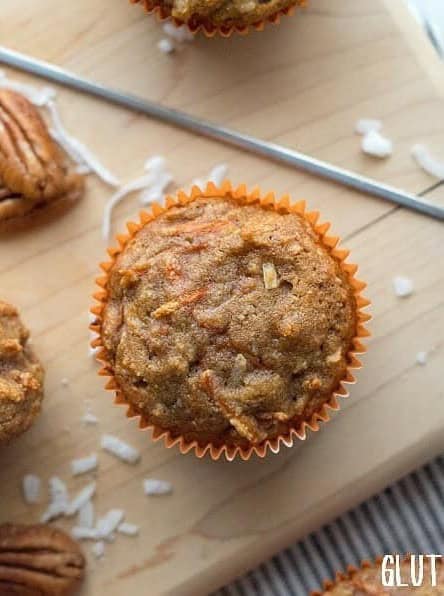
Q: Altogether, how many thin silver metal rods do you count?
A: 1